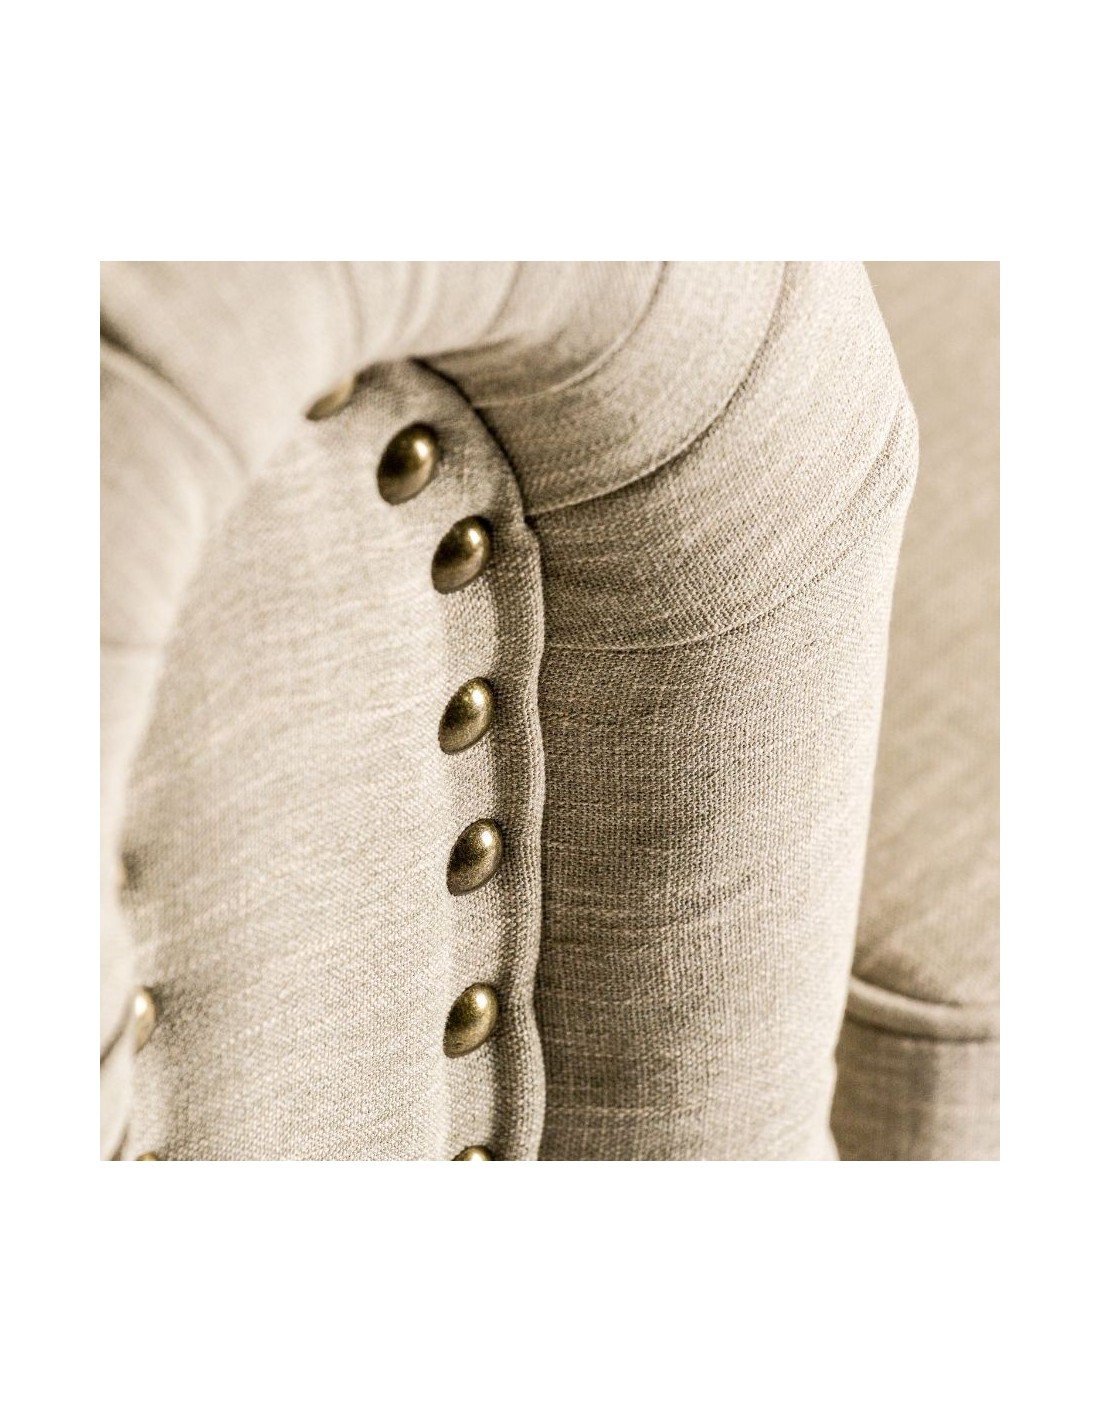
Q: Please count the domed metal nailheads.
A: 9